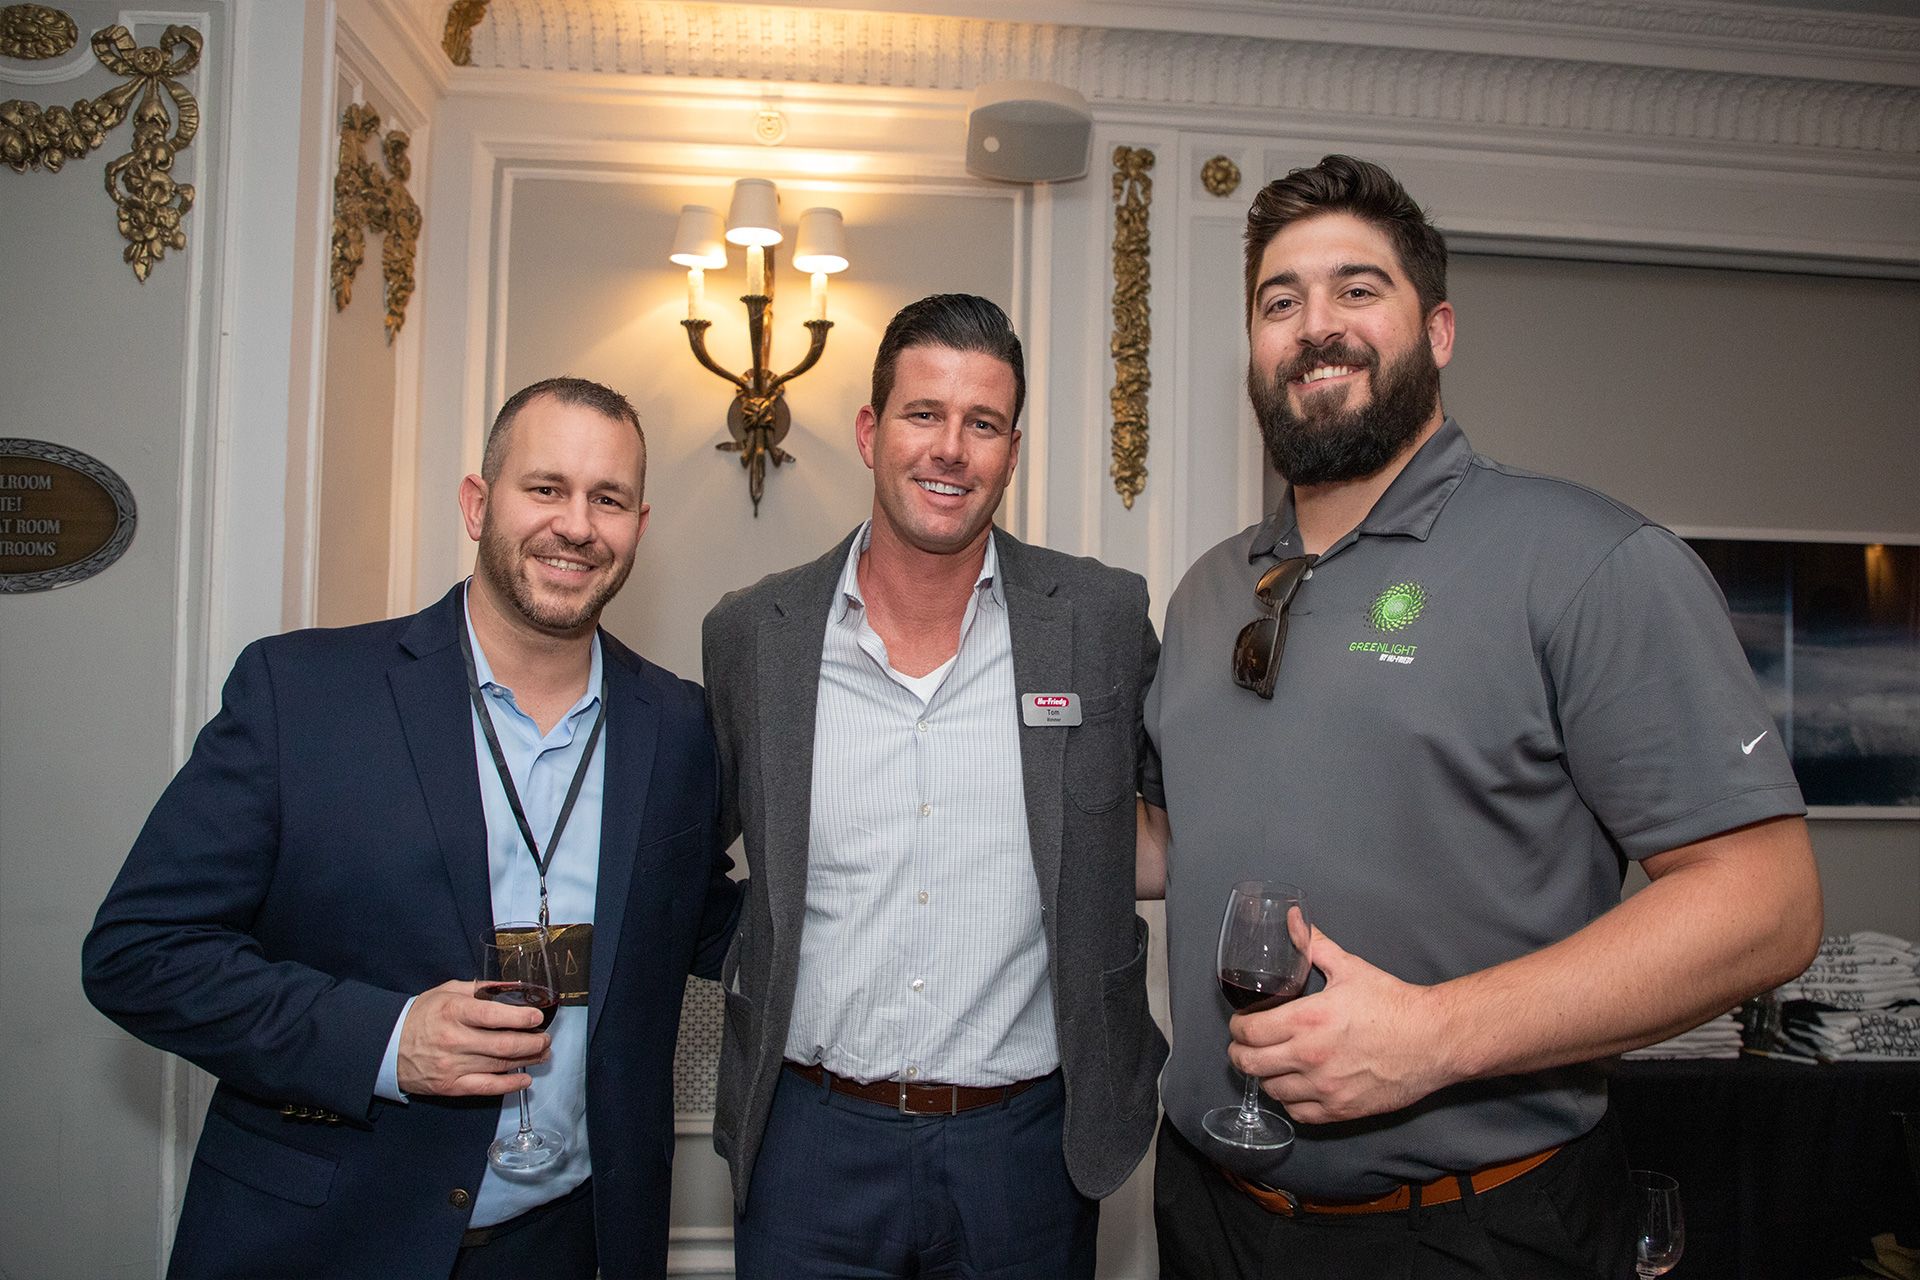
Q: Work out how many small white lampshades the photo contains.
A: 3